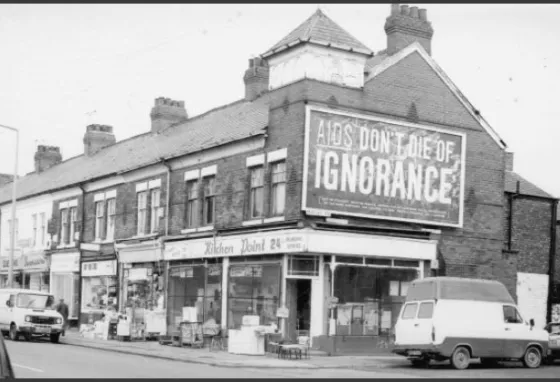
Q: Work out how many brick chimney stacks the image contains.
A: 5